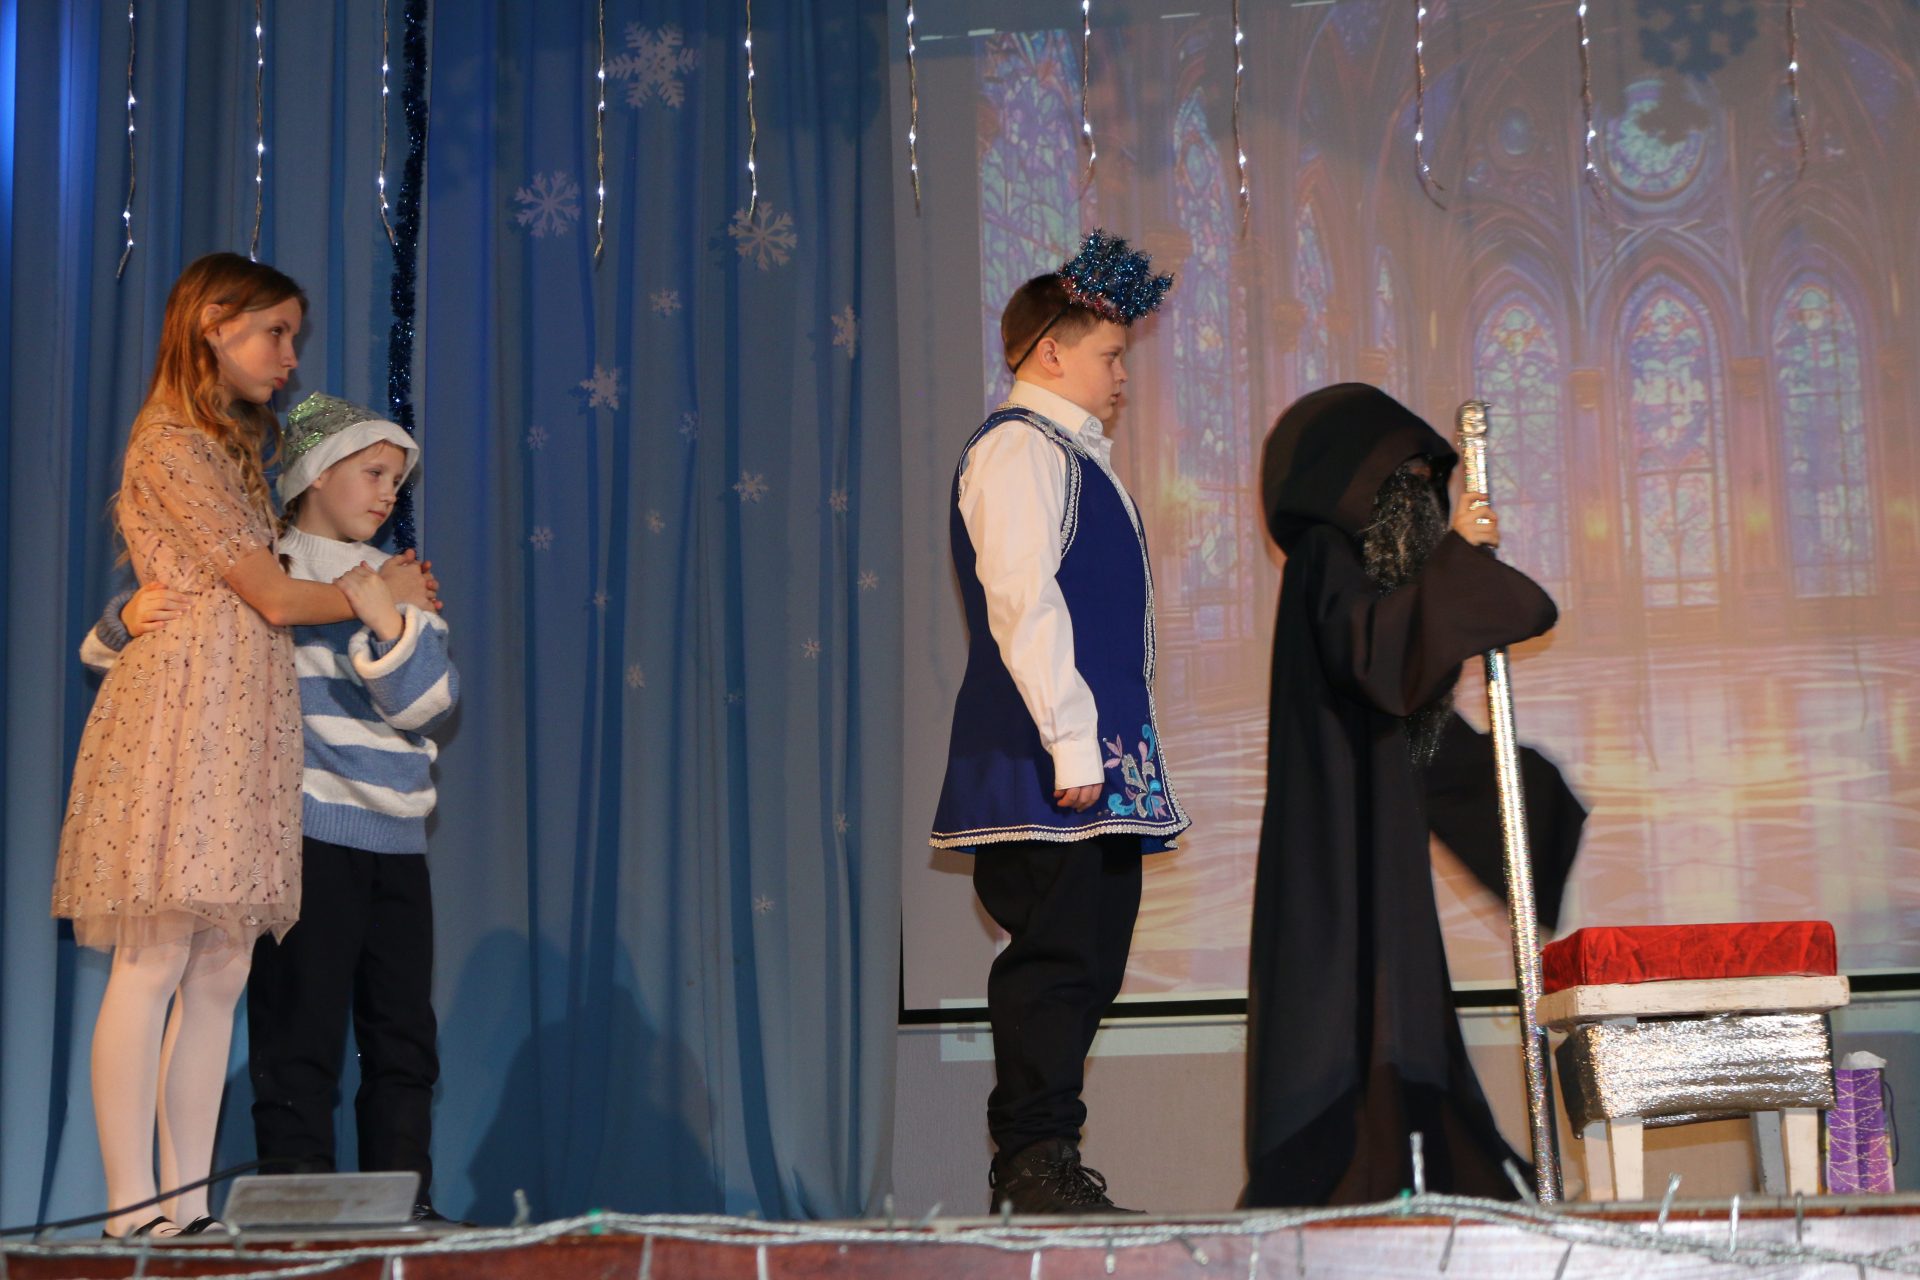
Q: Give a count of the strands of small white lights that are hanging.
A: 11